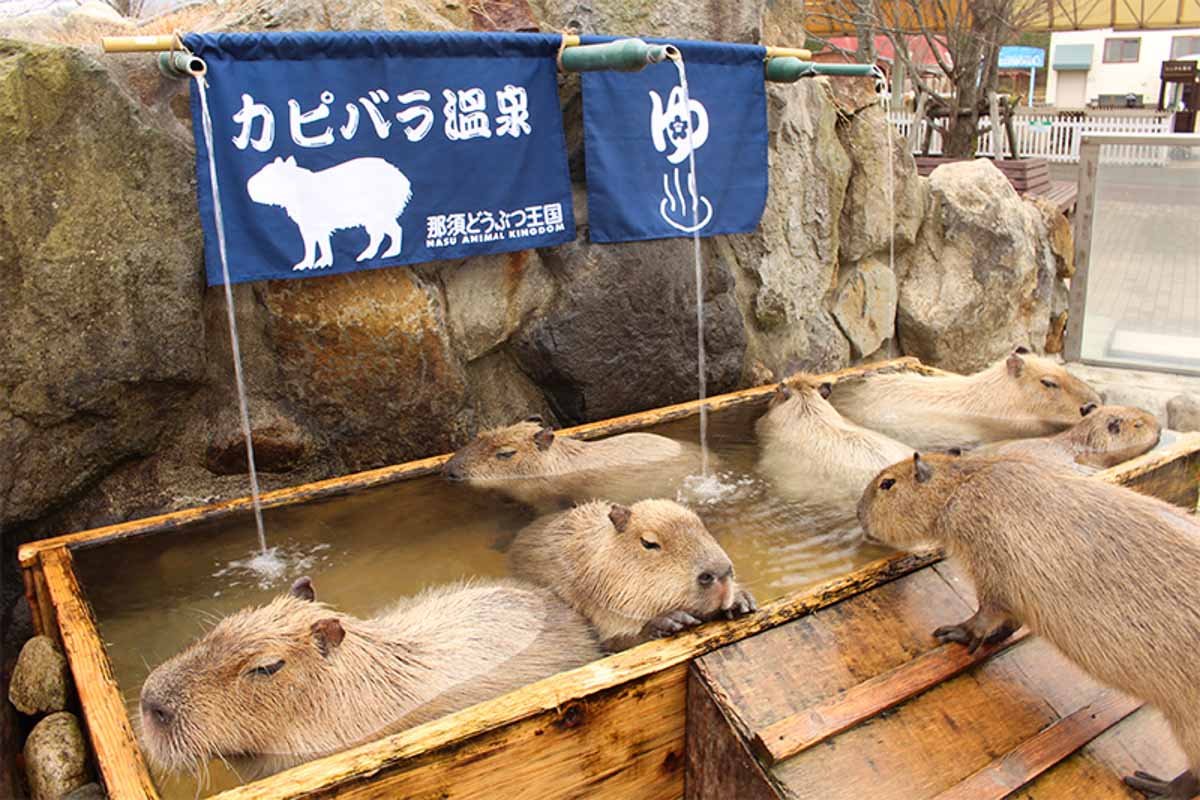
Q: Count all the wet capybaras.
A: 6